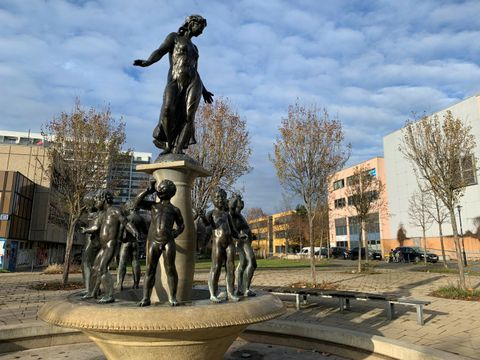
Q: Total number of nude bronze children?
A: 6